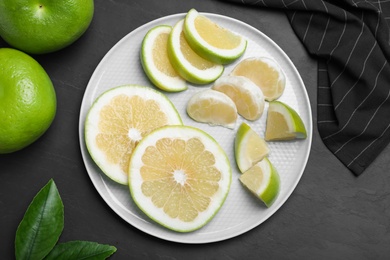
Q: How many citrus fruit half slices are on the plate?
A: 3